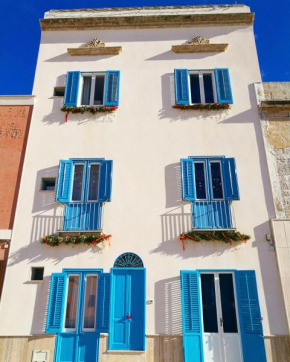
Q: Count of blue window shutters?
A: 12